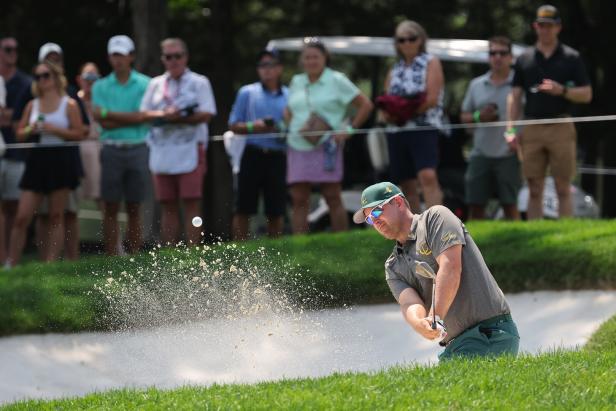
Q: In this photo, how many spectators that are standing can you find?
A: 11